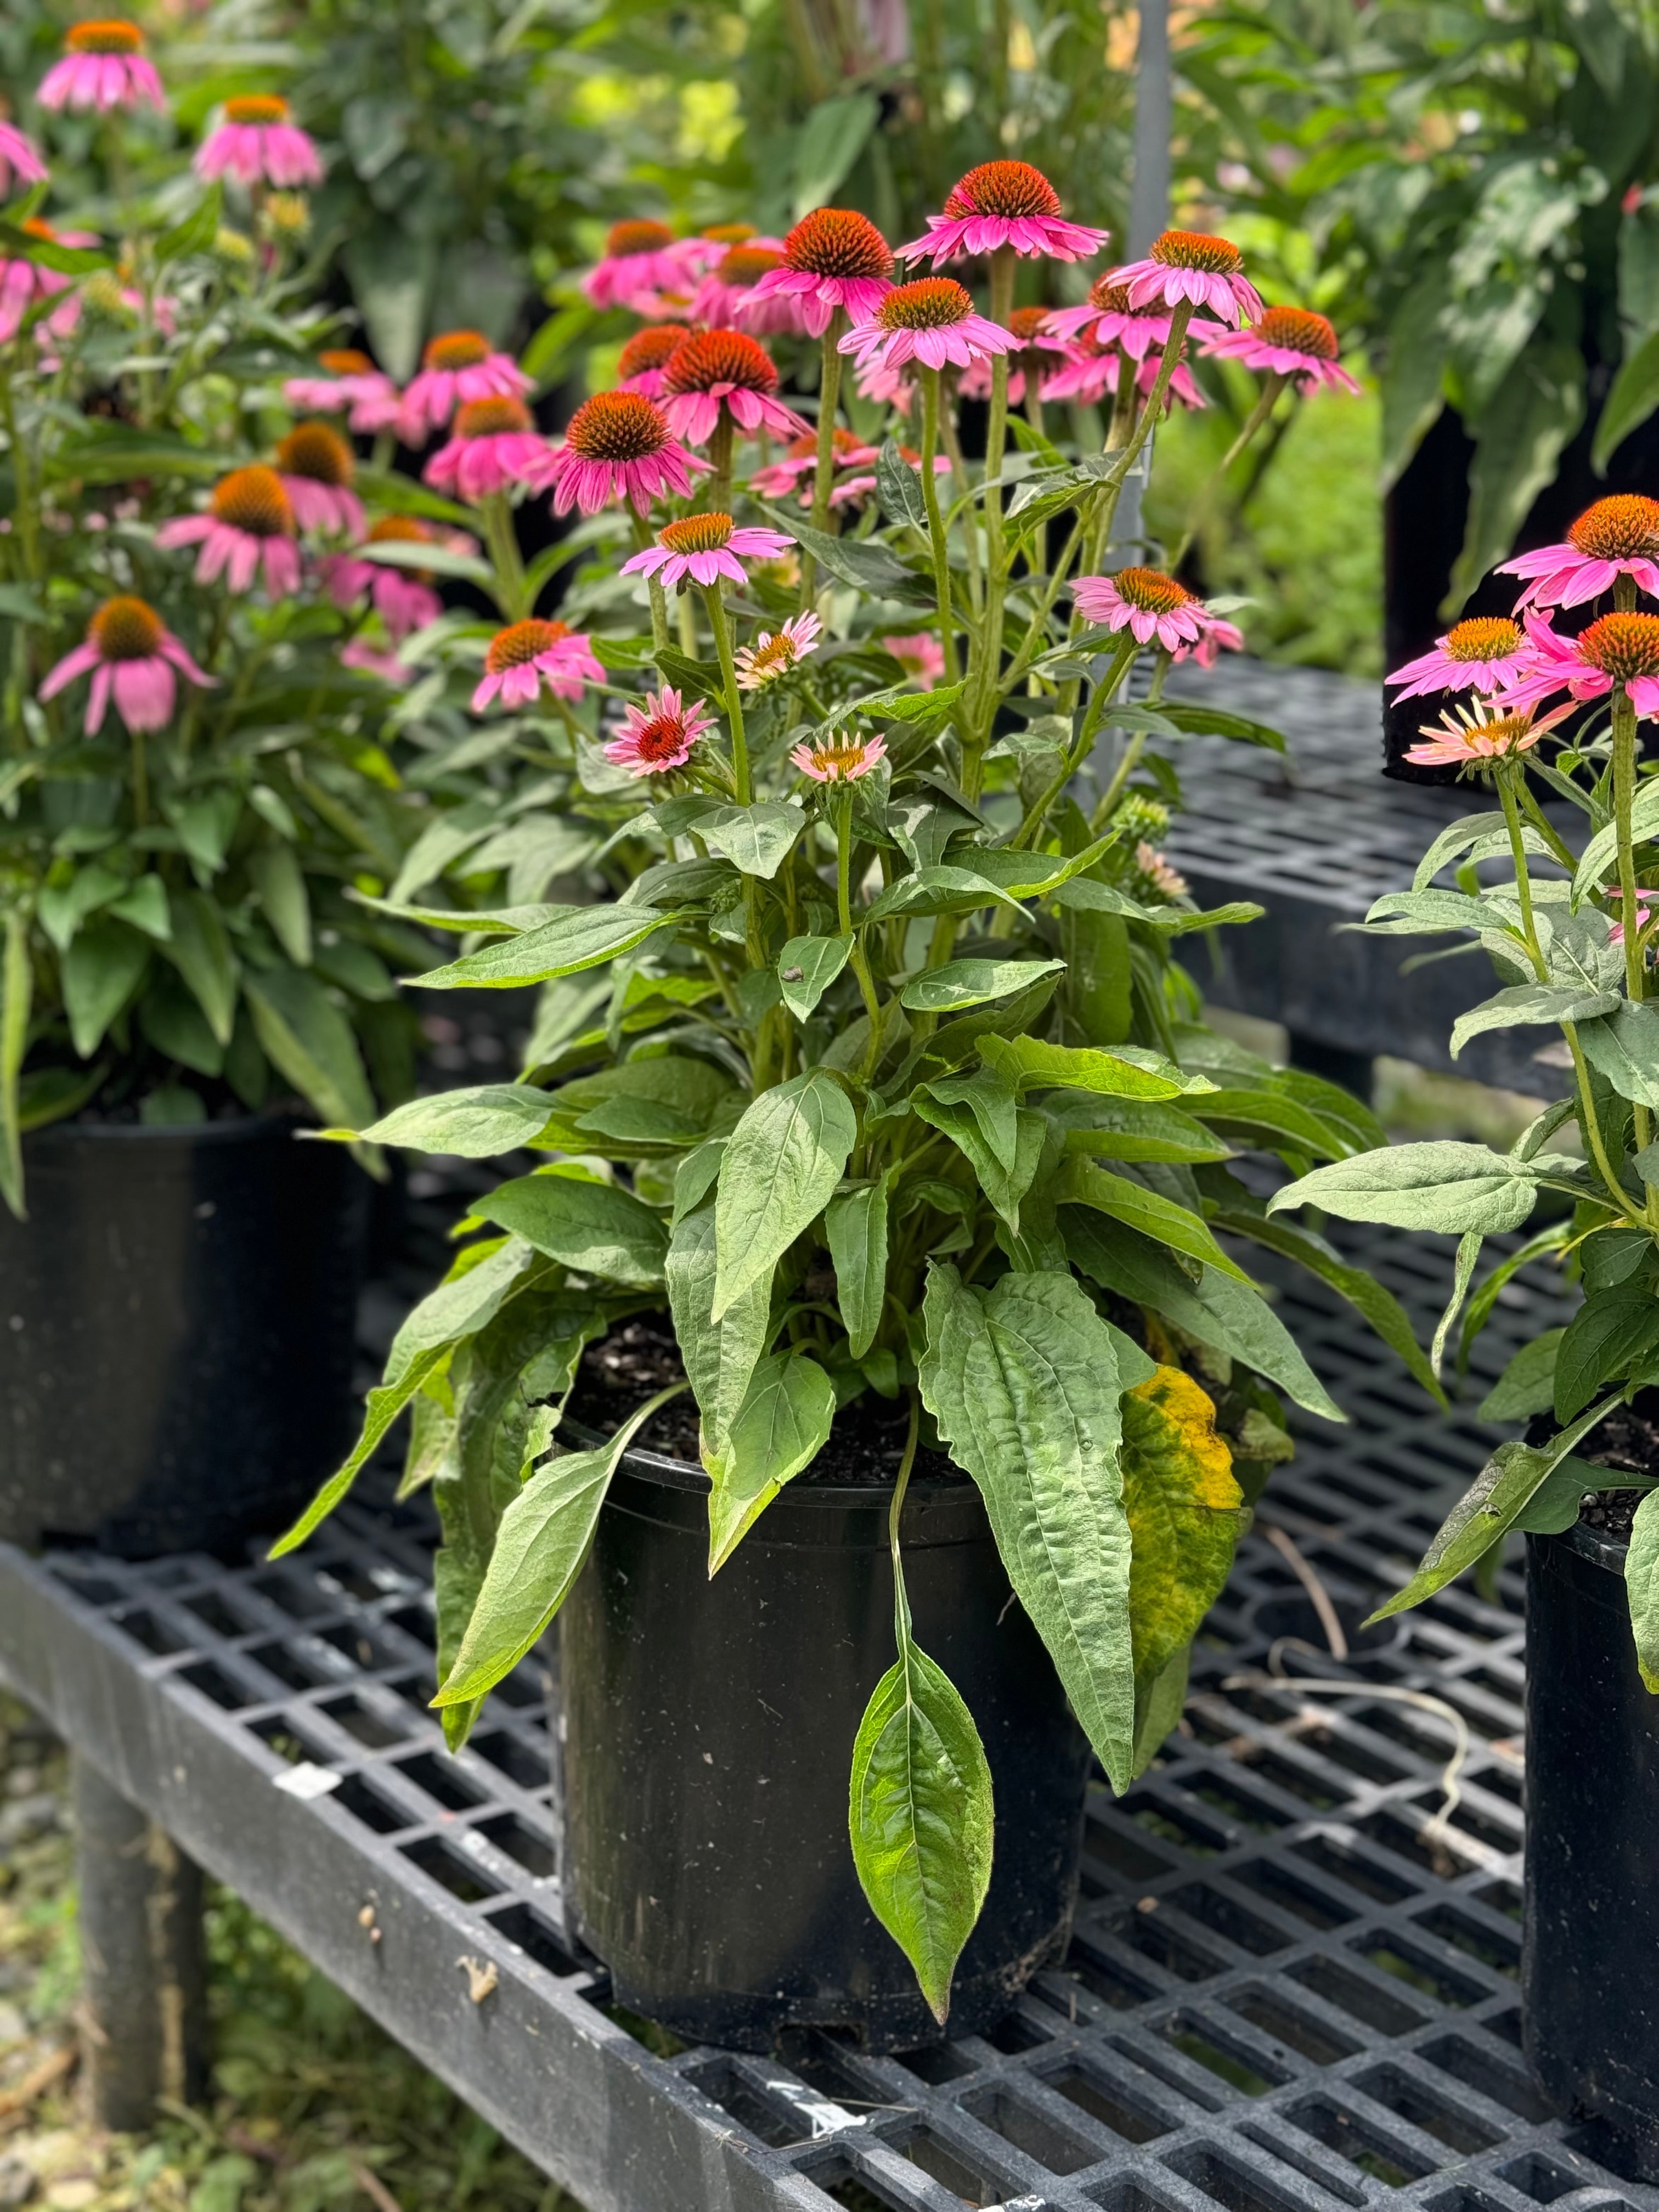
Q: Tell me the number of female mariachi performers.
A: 0